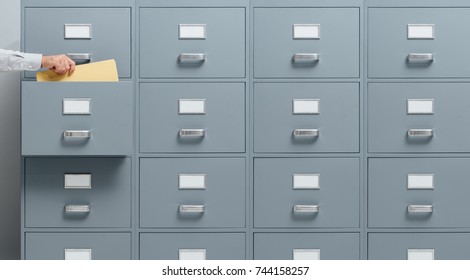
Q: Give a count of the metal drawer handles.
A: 12